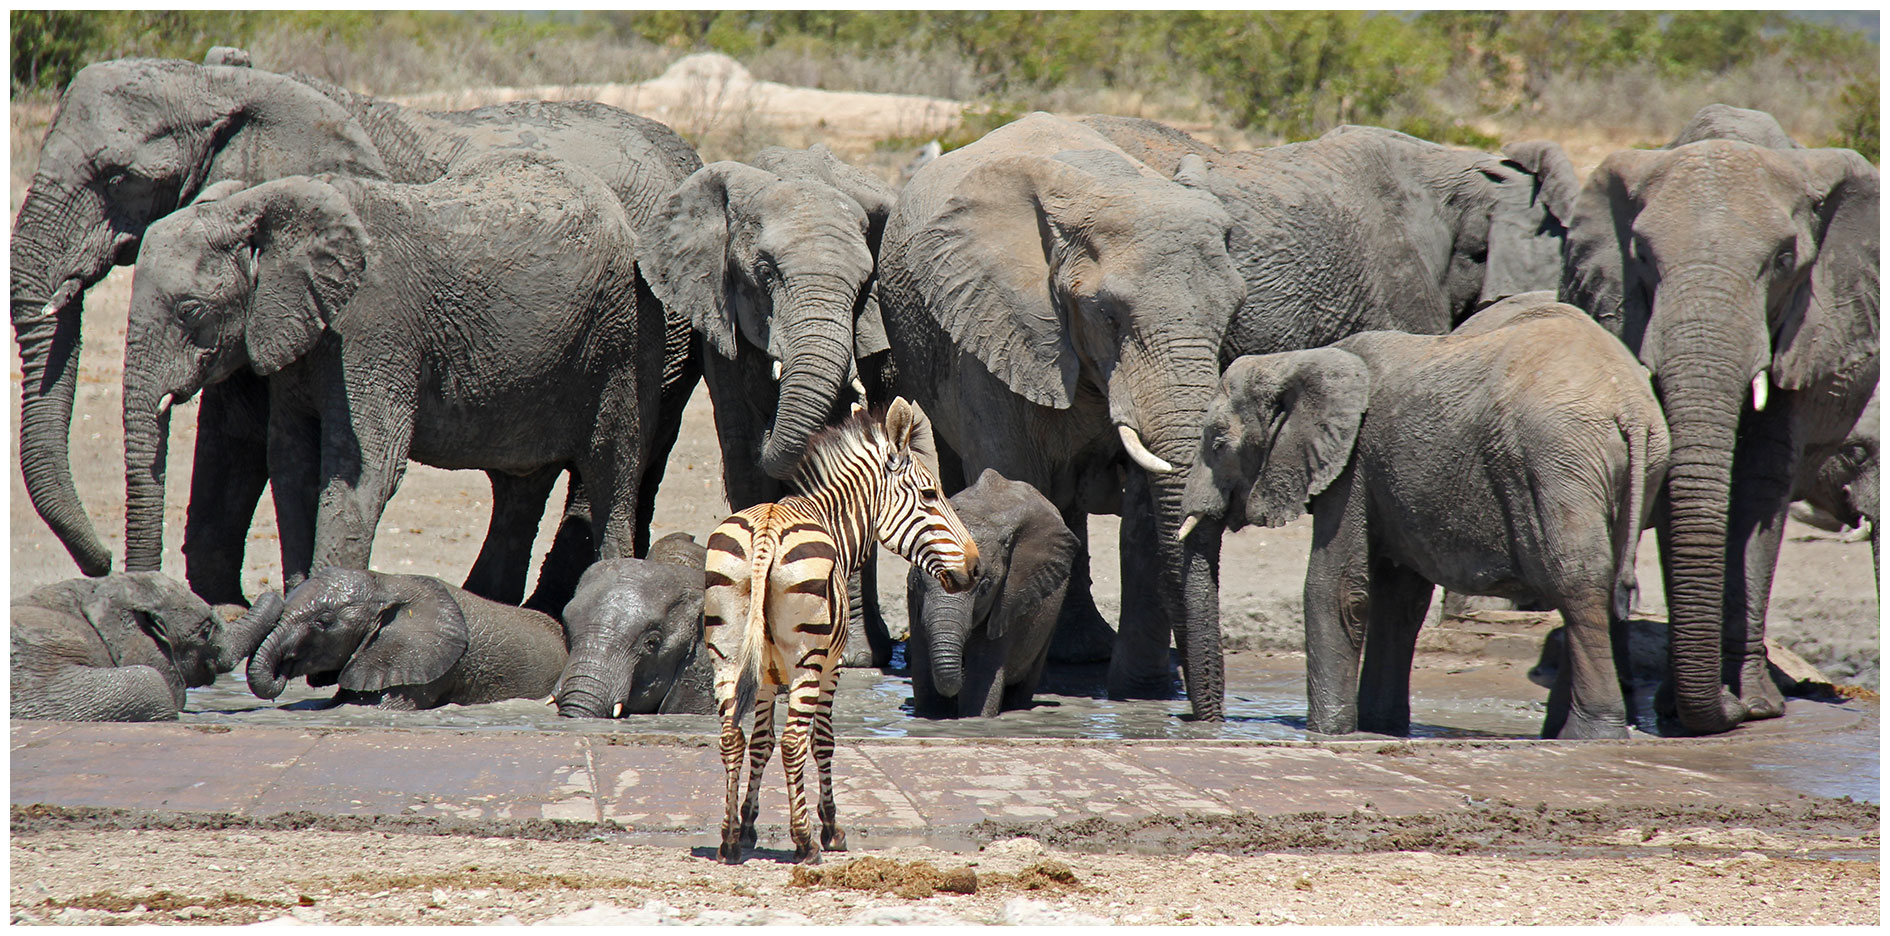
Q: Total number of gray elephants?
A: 12